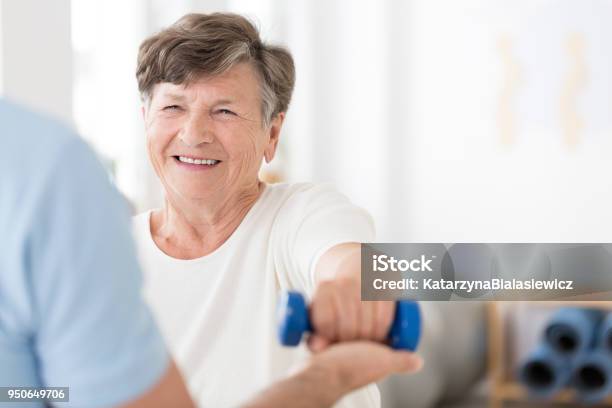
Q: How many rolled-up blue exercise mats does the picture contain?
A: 4